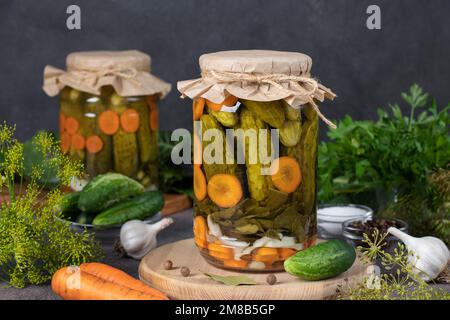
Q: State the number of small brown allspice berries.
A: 3